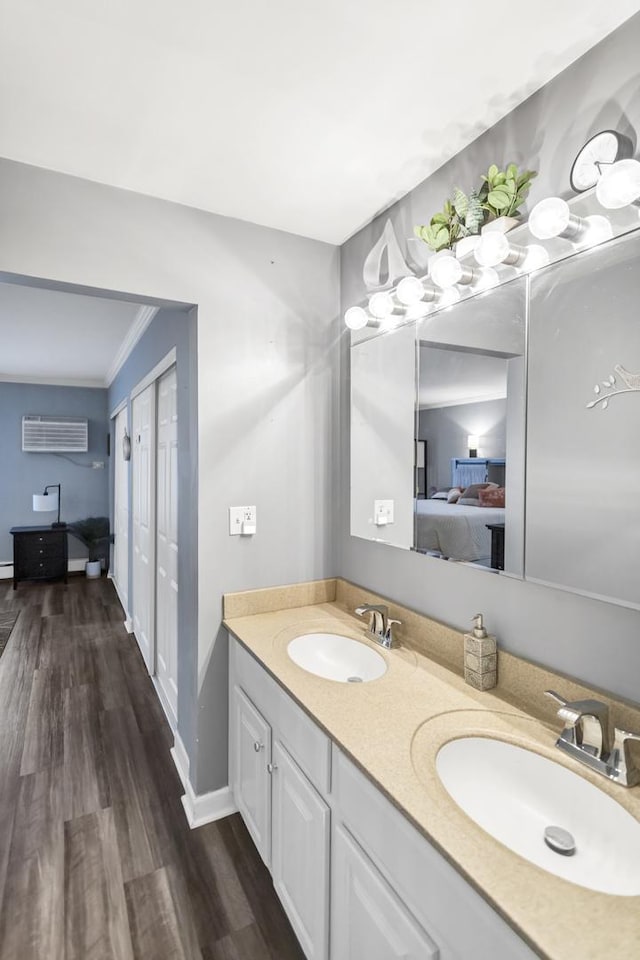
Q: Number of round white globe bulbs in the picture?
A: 7